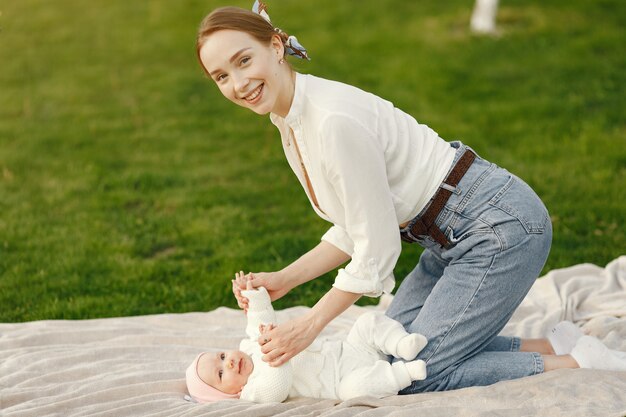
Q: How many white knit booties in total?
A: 2